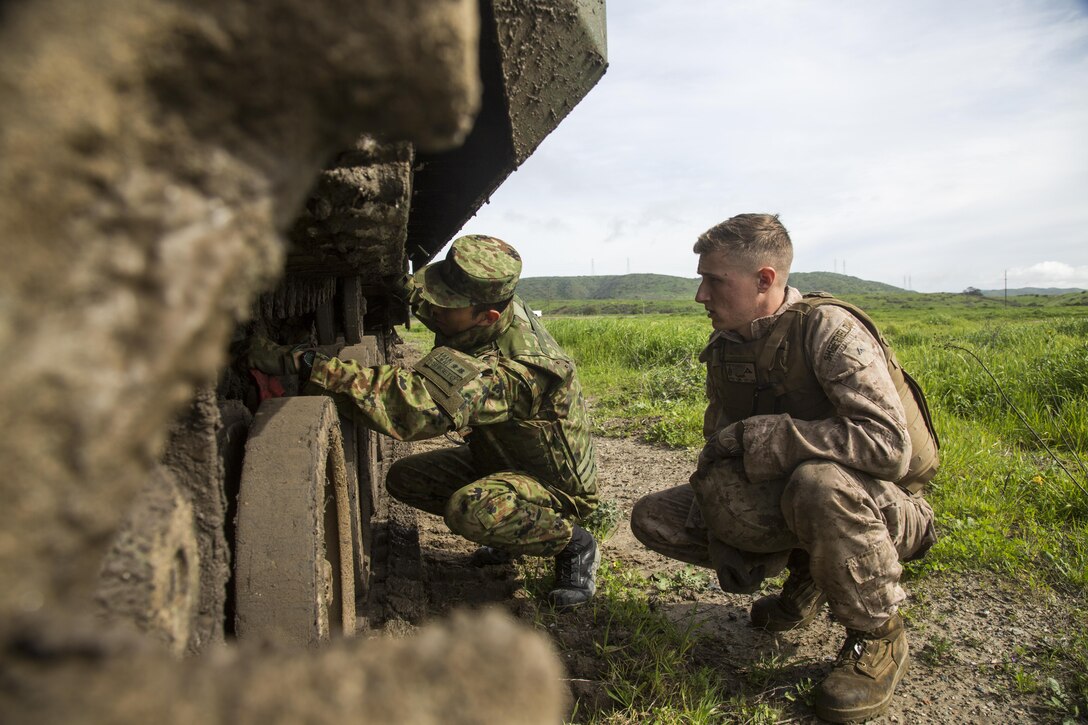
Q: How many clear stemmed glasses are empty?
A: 0